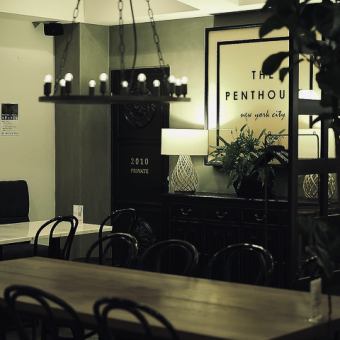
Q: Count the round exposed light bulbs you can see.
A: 11